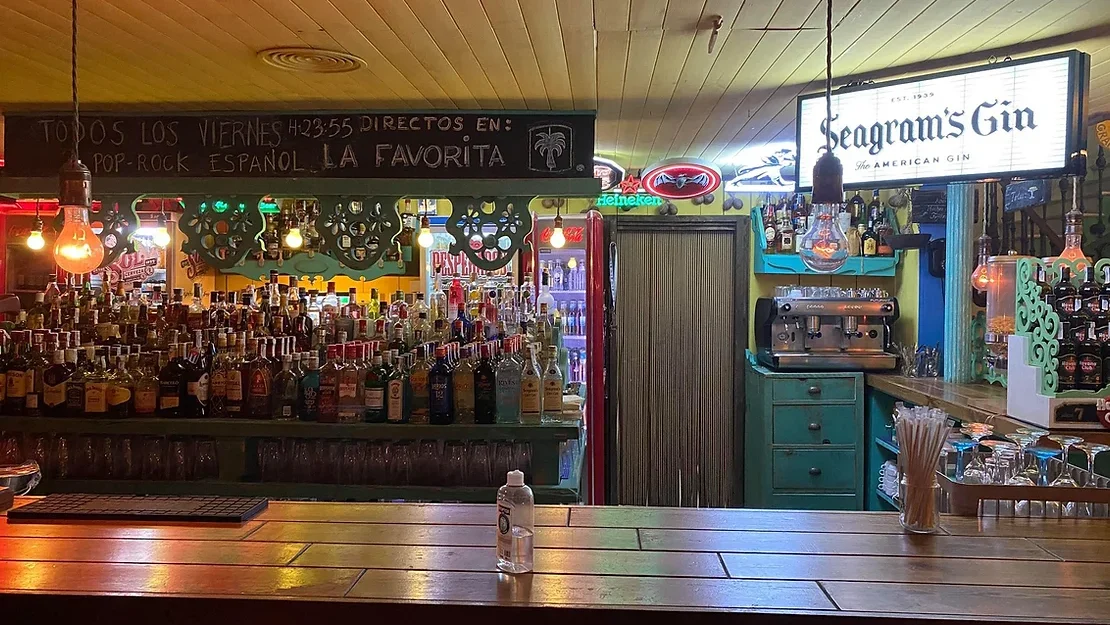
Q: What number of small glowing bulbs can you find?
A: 5